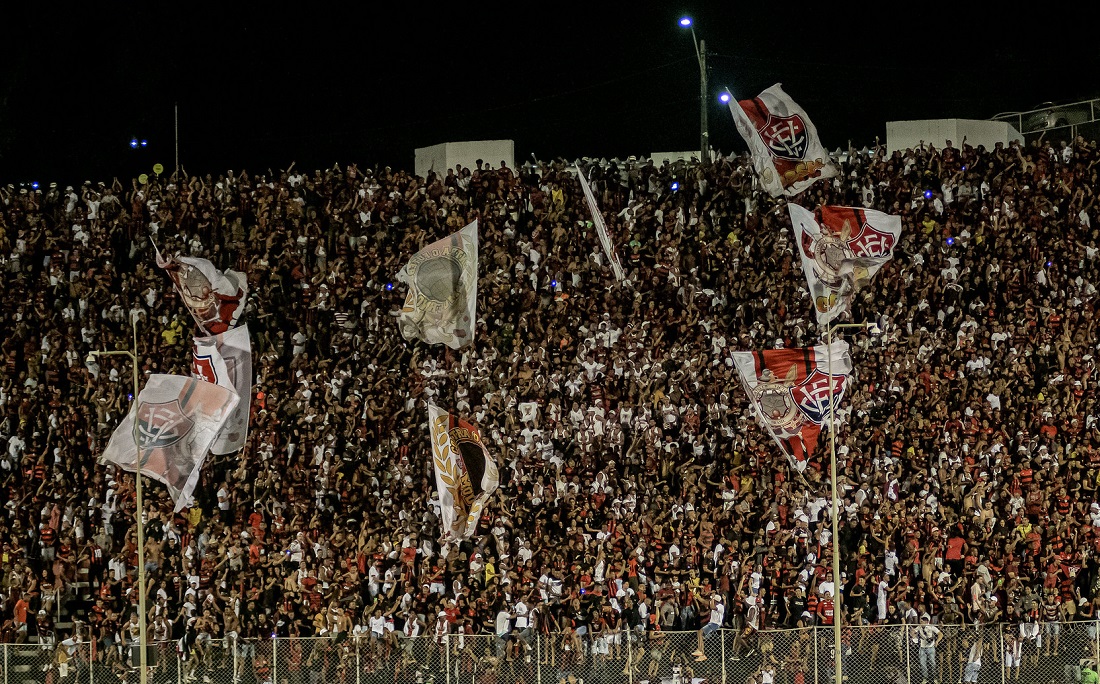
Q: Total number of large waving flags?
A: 9